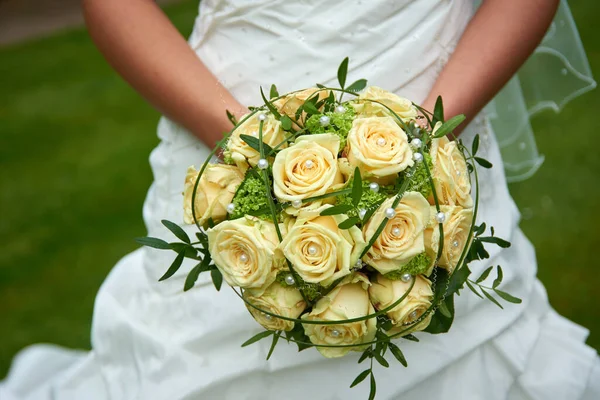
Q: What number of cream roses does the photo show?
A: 14